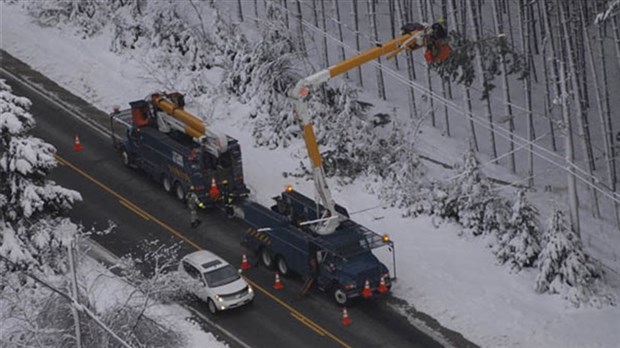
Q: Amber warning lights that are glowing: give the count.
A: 2